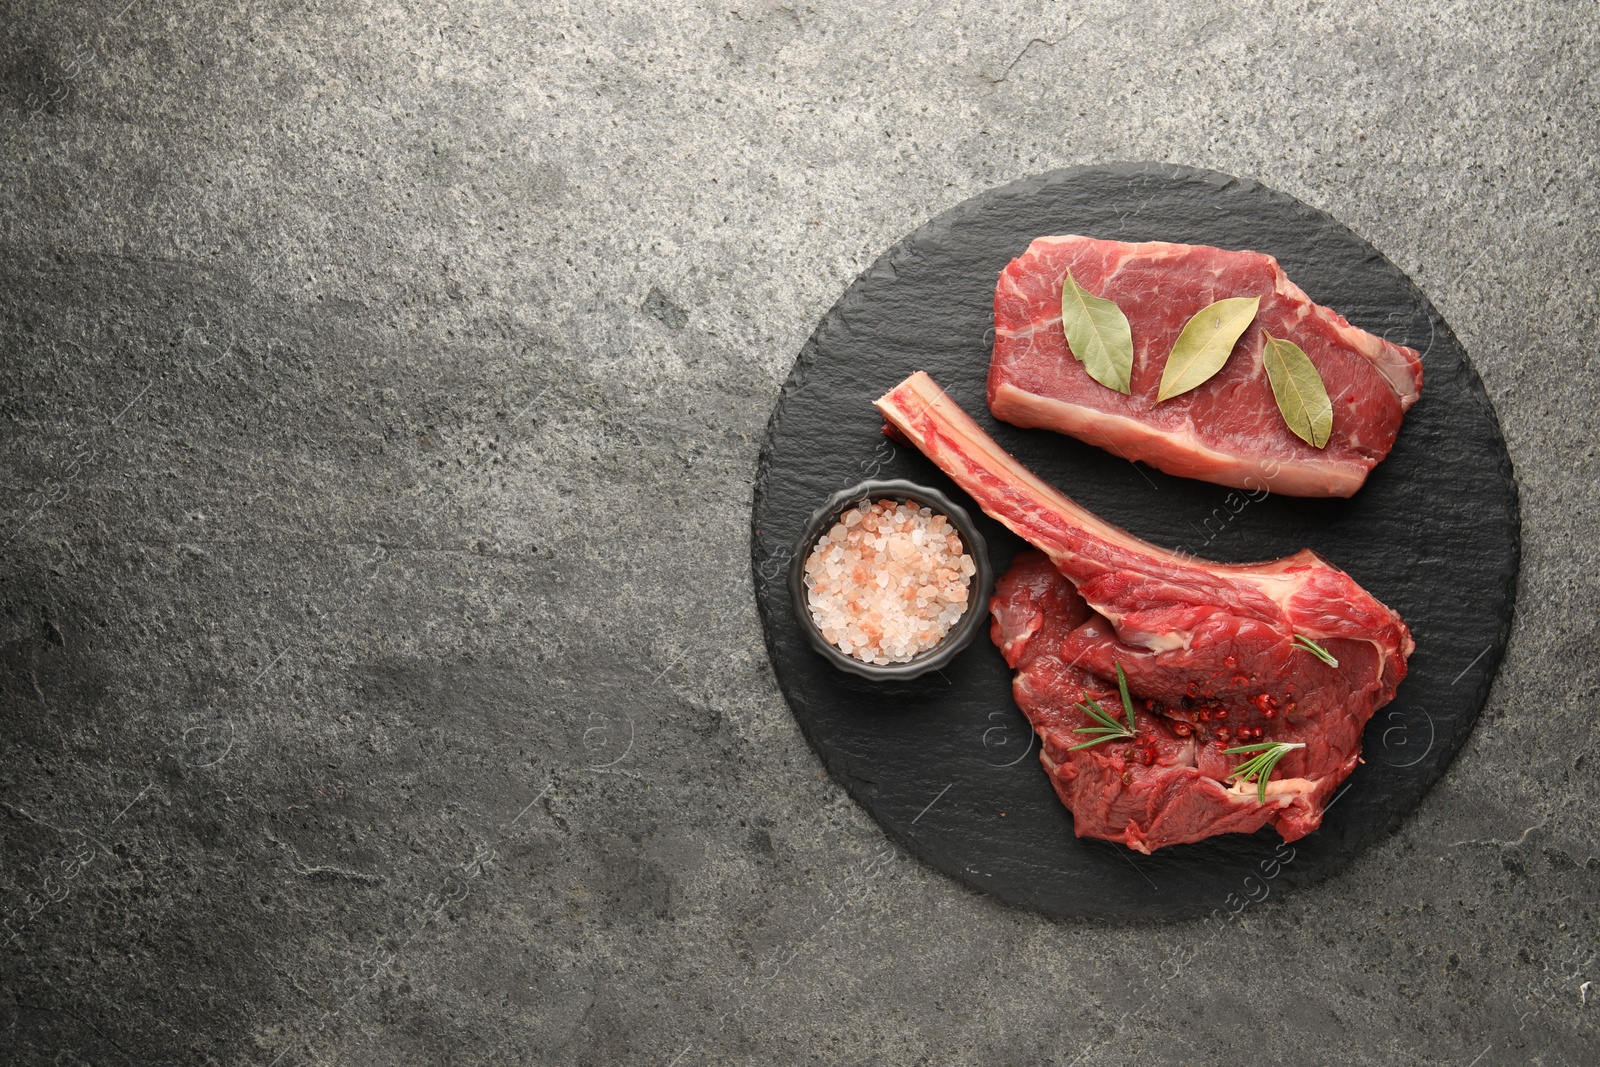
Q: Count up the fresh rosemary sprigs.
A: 3